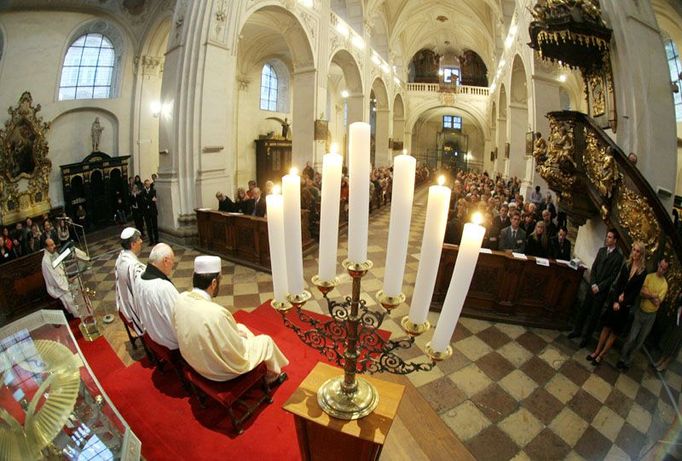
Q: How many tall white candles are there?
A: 7